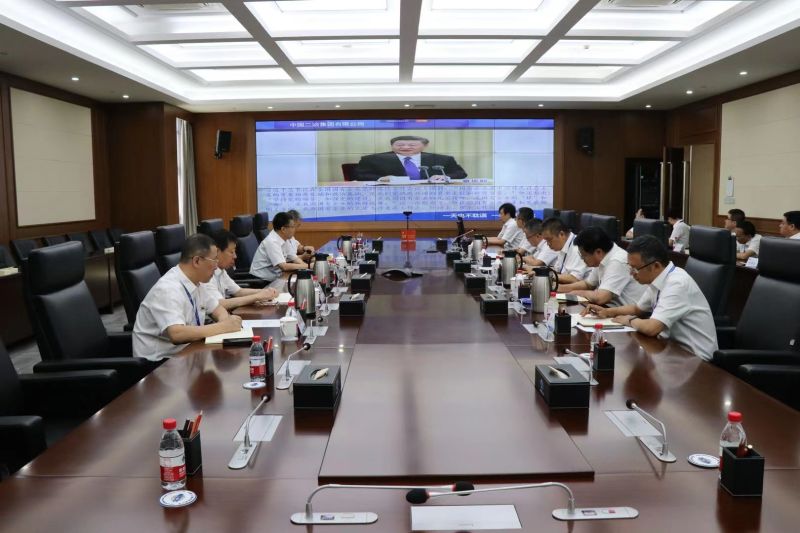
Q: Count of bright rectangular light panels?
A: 12